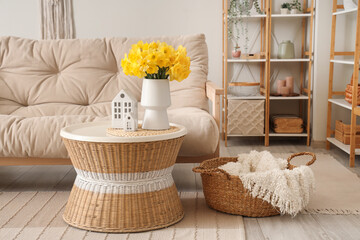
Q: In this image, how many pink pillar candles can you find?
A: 3